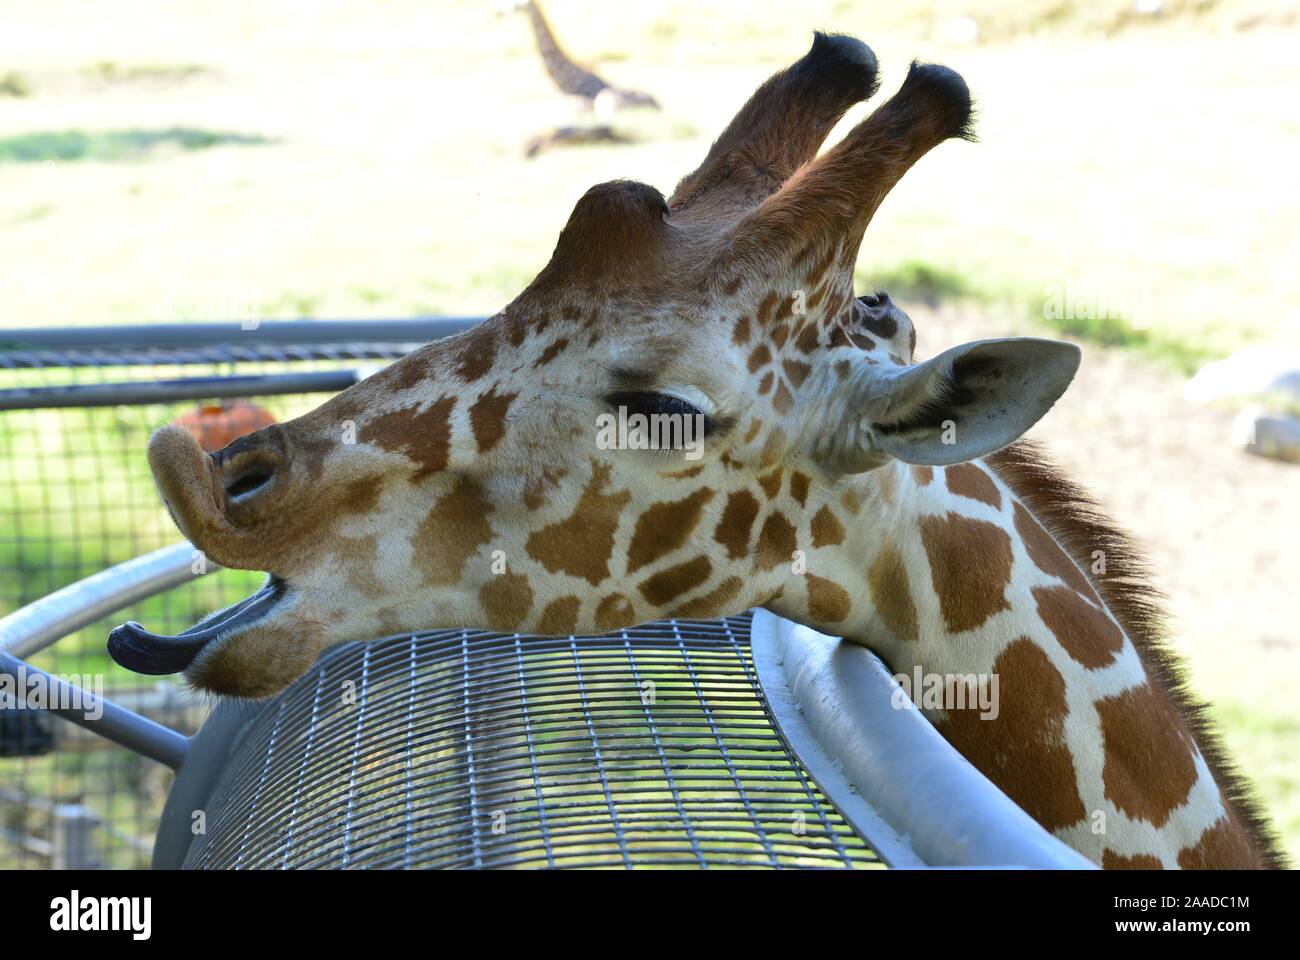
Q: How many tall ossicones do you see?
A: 2